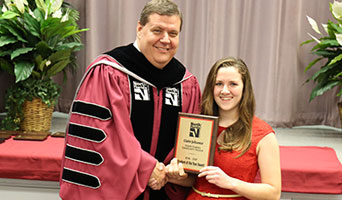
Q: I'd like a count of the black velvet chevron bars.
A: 4